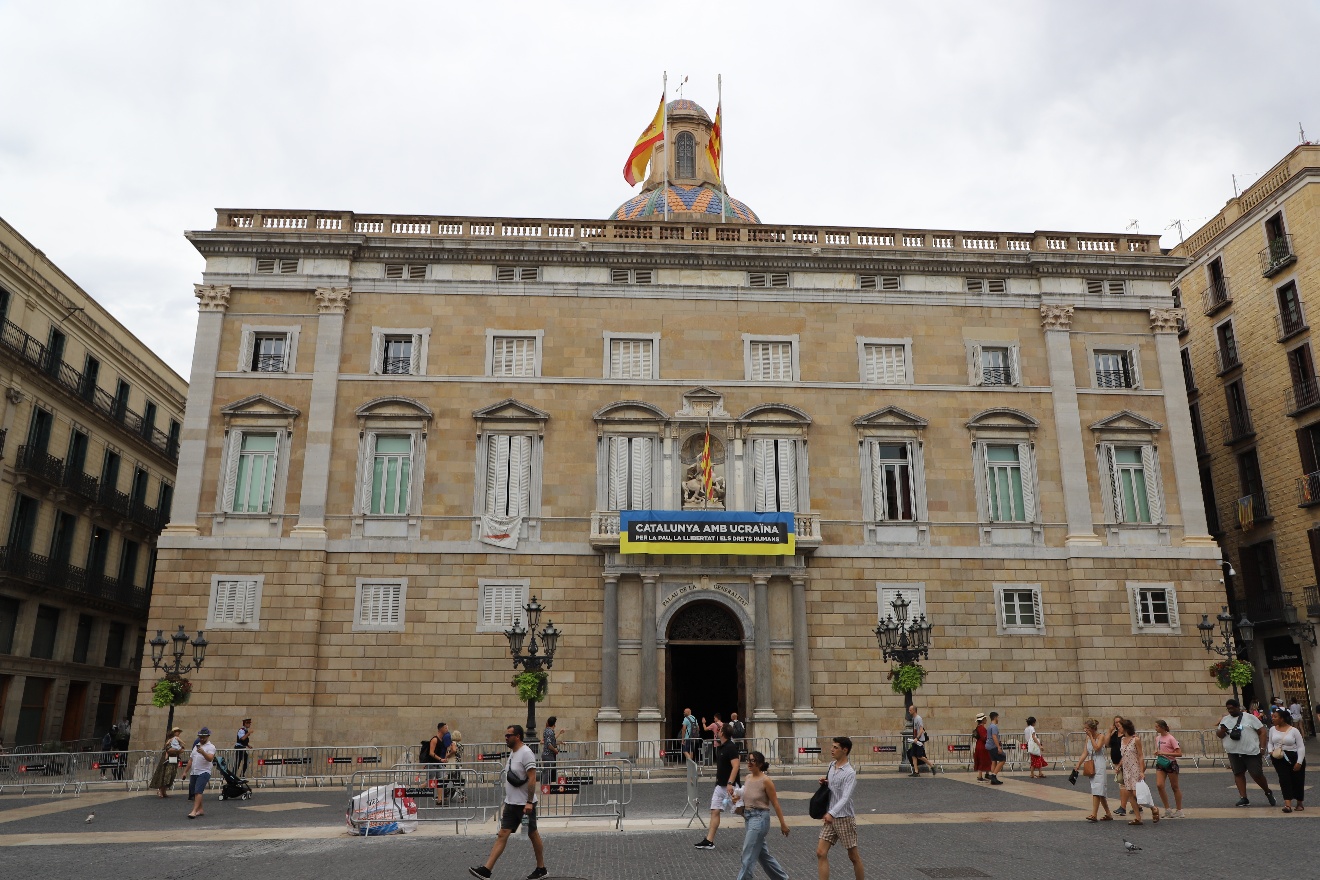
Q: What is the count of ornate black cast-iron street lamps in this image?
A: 4